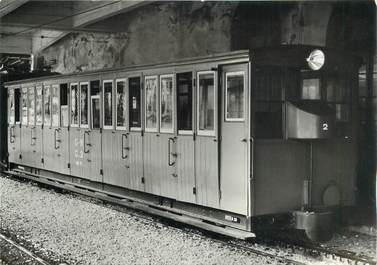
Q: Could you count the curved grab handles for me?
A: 6